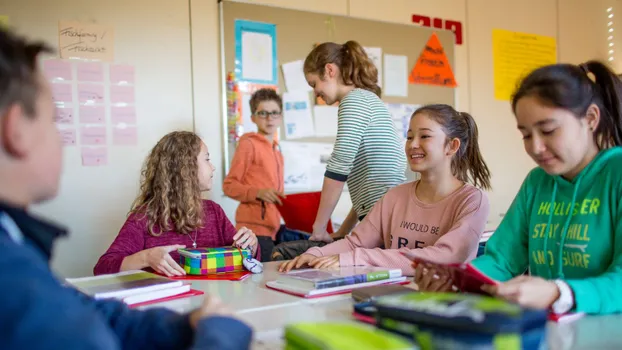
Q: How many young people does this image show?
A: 6